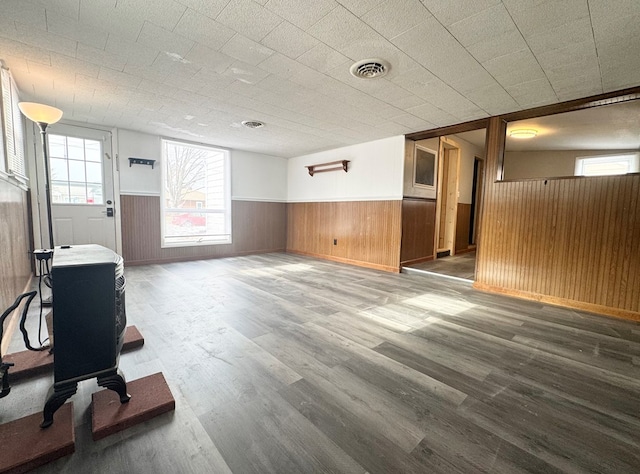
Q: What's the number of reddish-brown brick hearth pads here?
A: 4